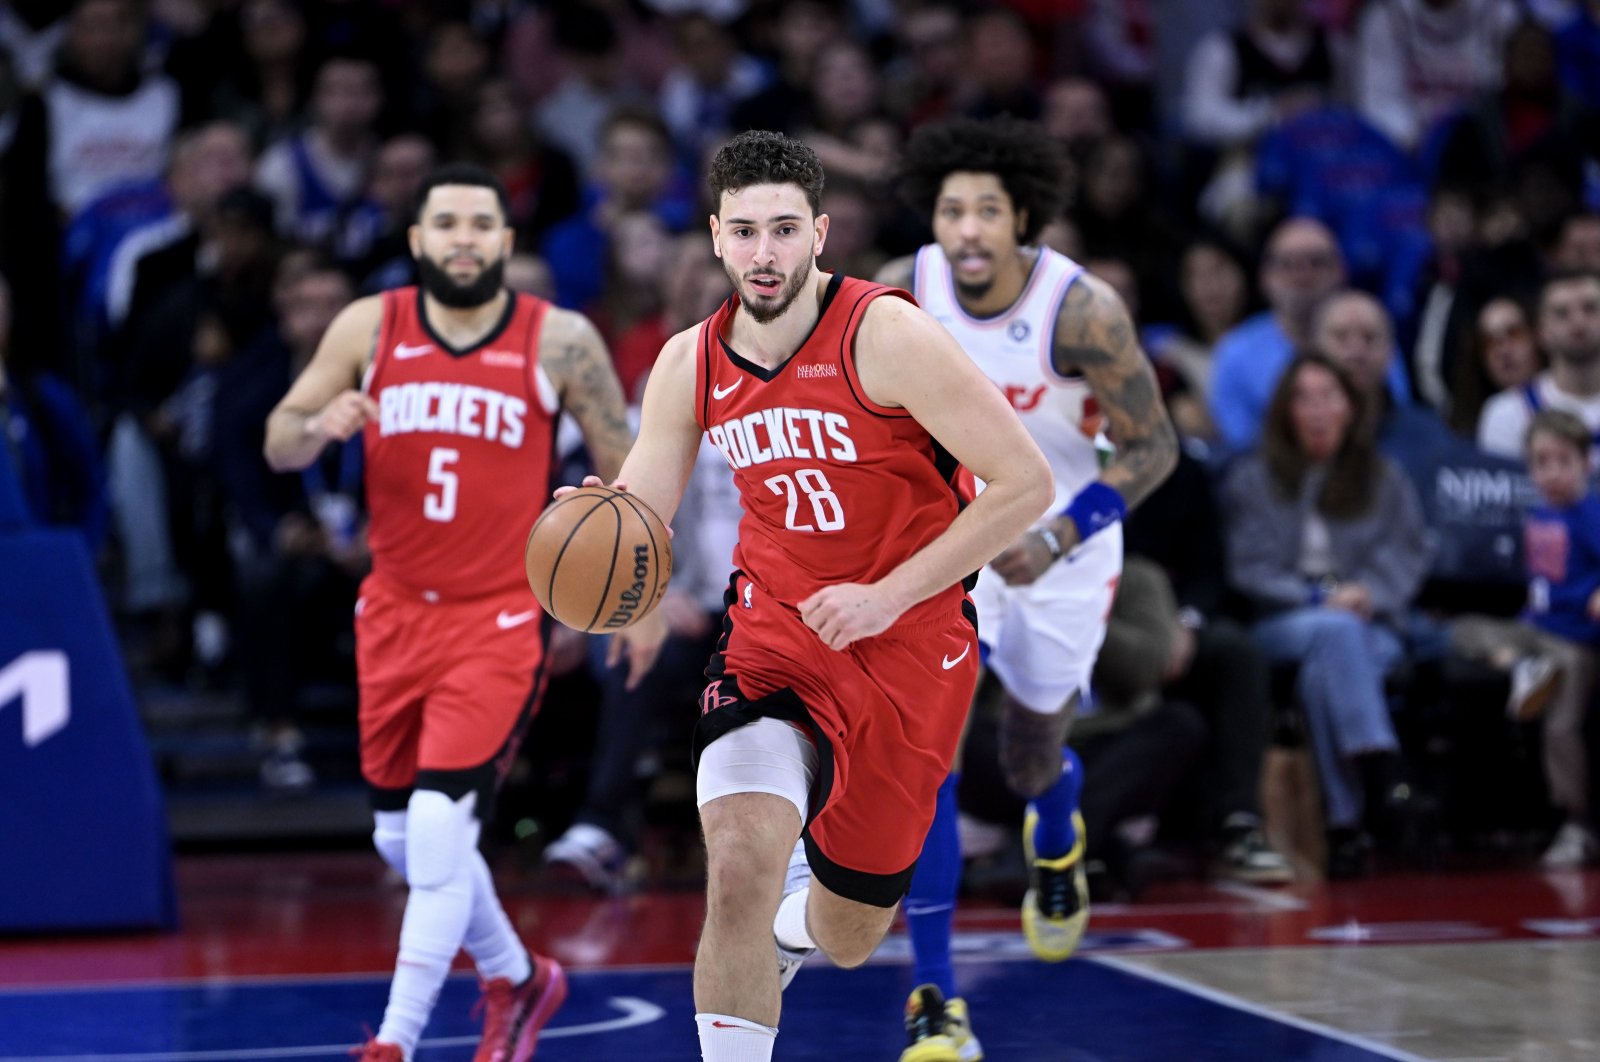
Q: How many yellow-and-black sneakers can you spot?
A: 2